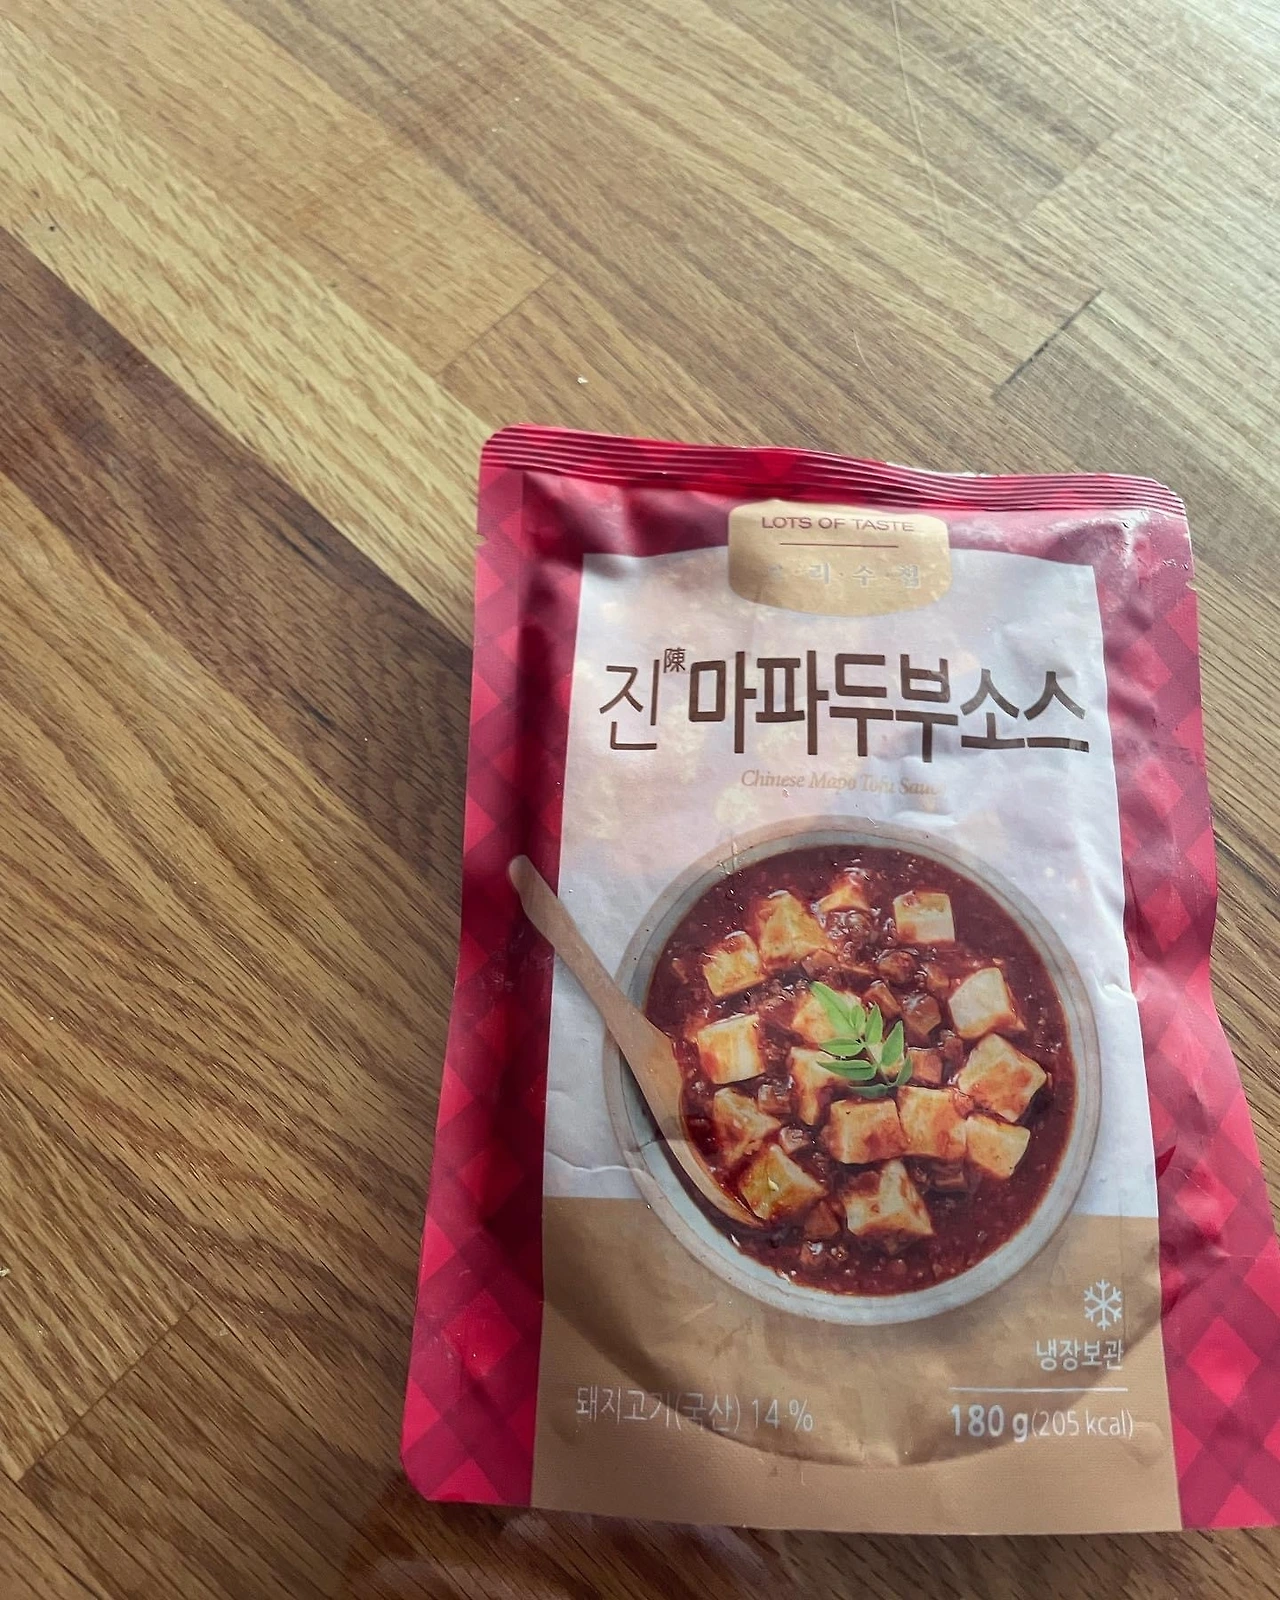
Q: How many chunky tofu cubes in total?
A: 15